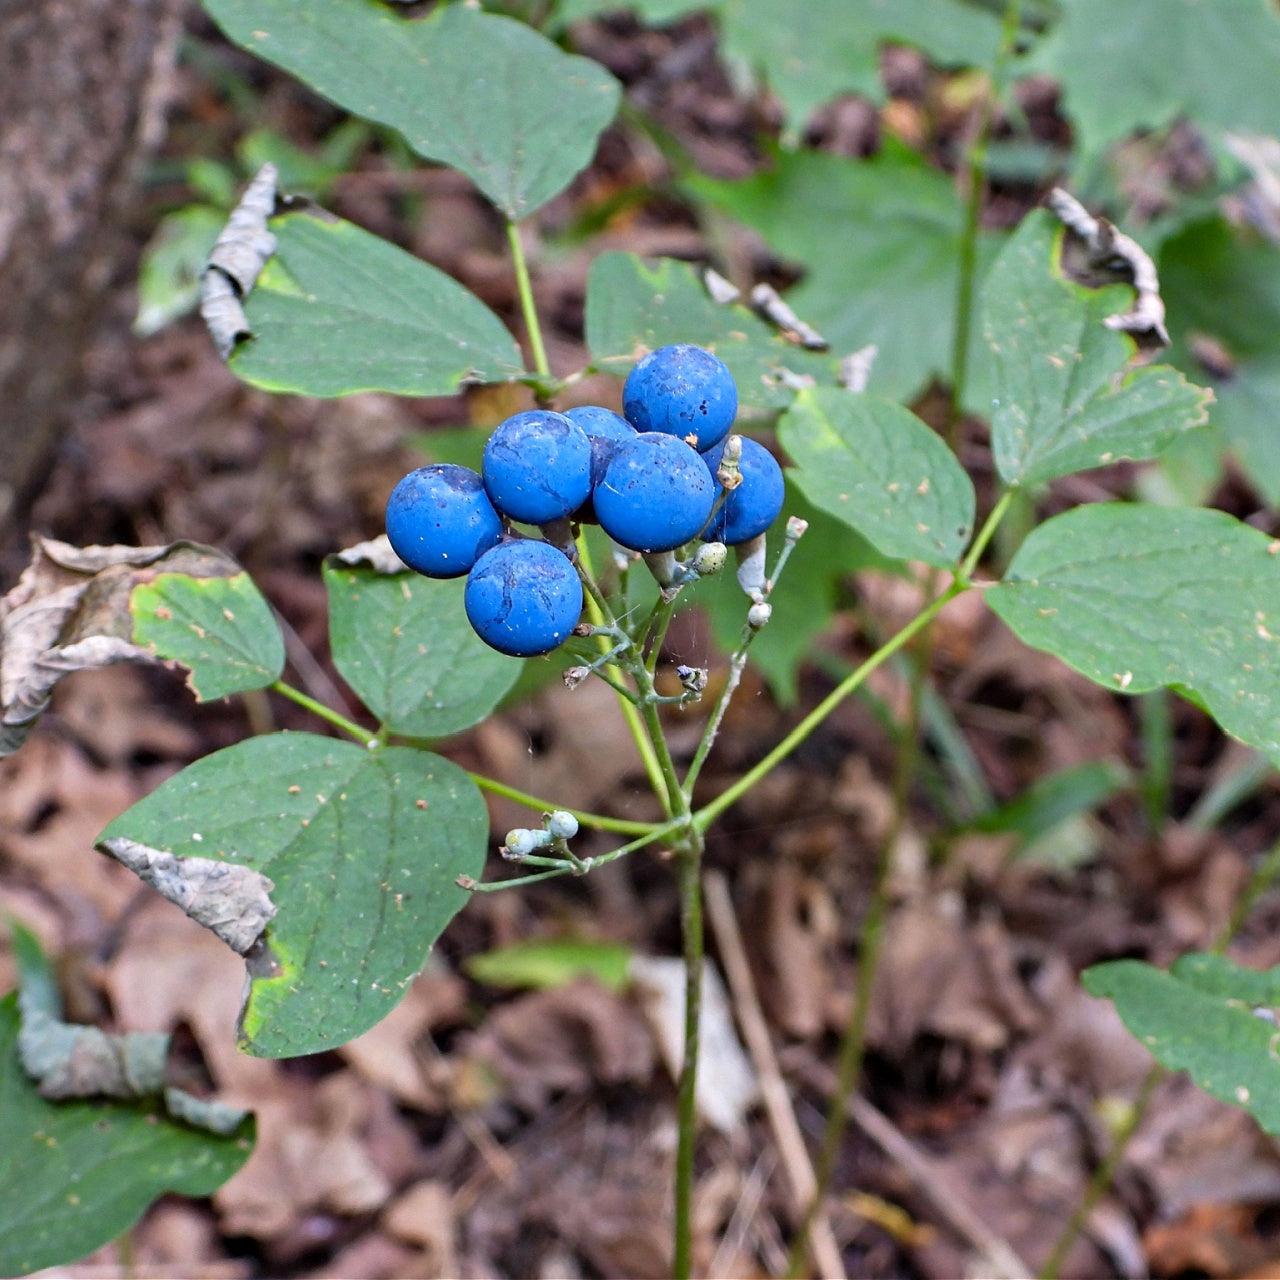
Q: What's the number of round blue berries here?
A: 7